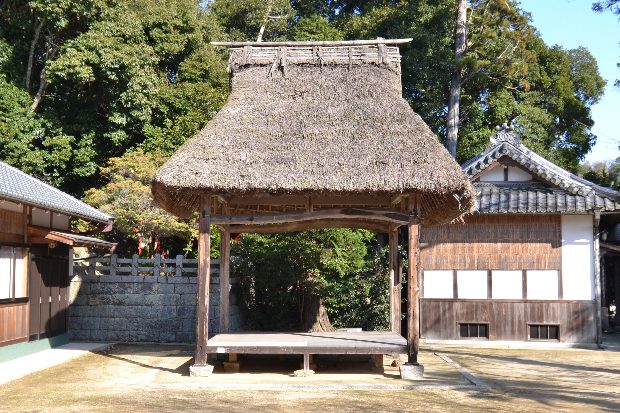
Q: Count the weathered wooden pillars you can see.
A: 4